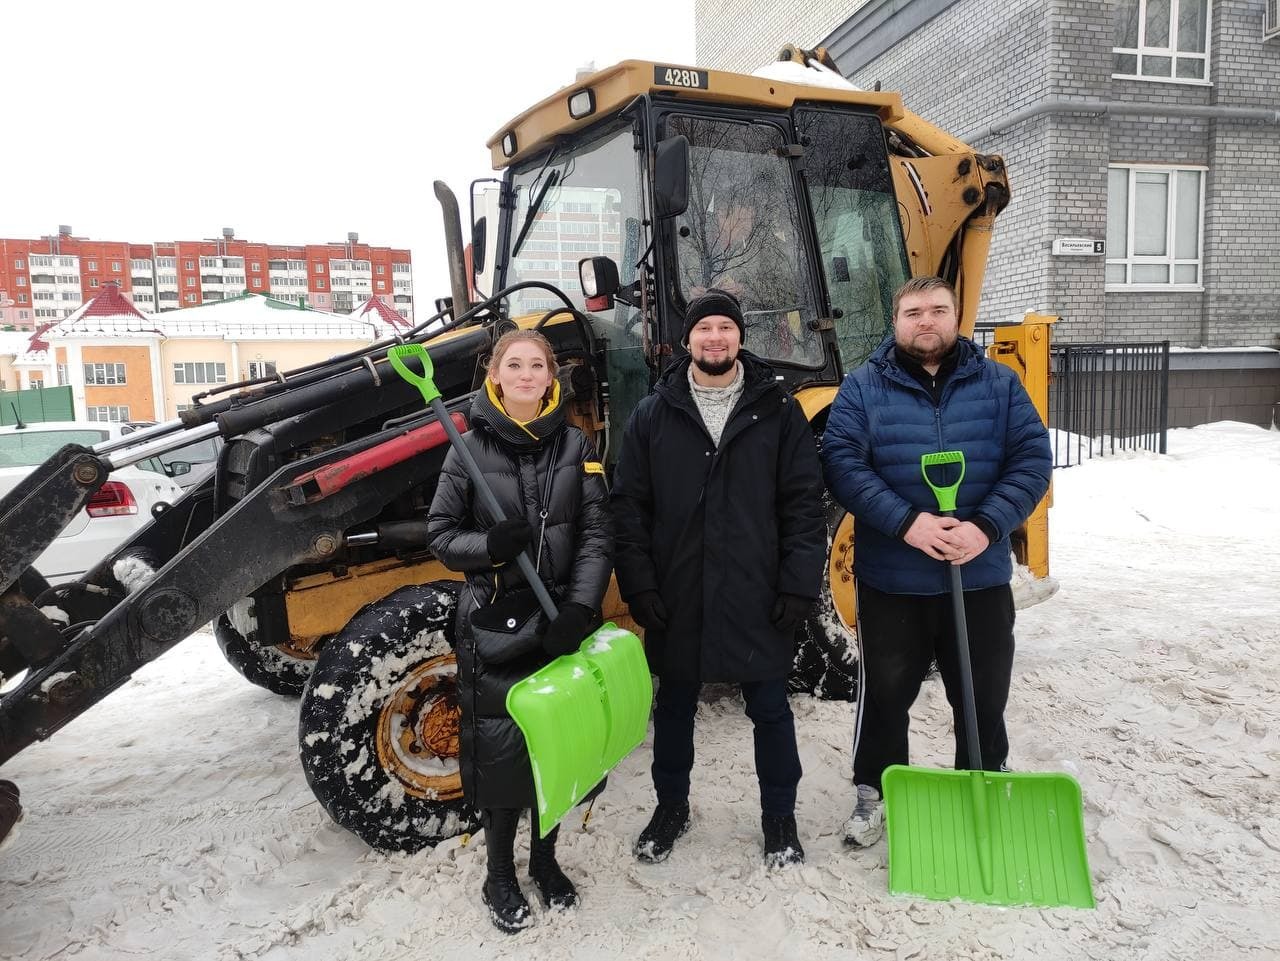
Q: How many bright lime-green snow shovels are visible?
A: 2